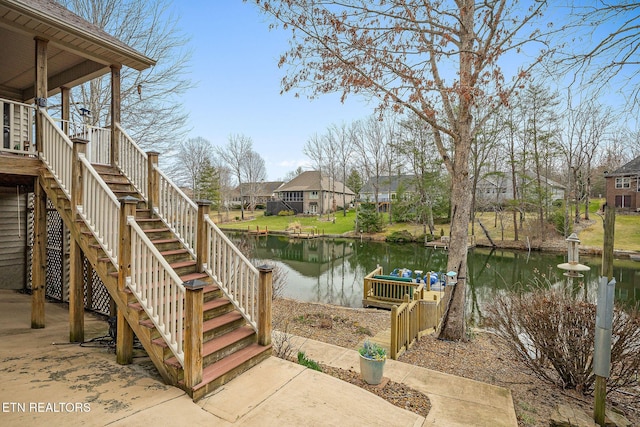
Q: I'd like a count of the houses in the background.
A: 5